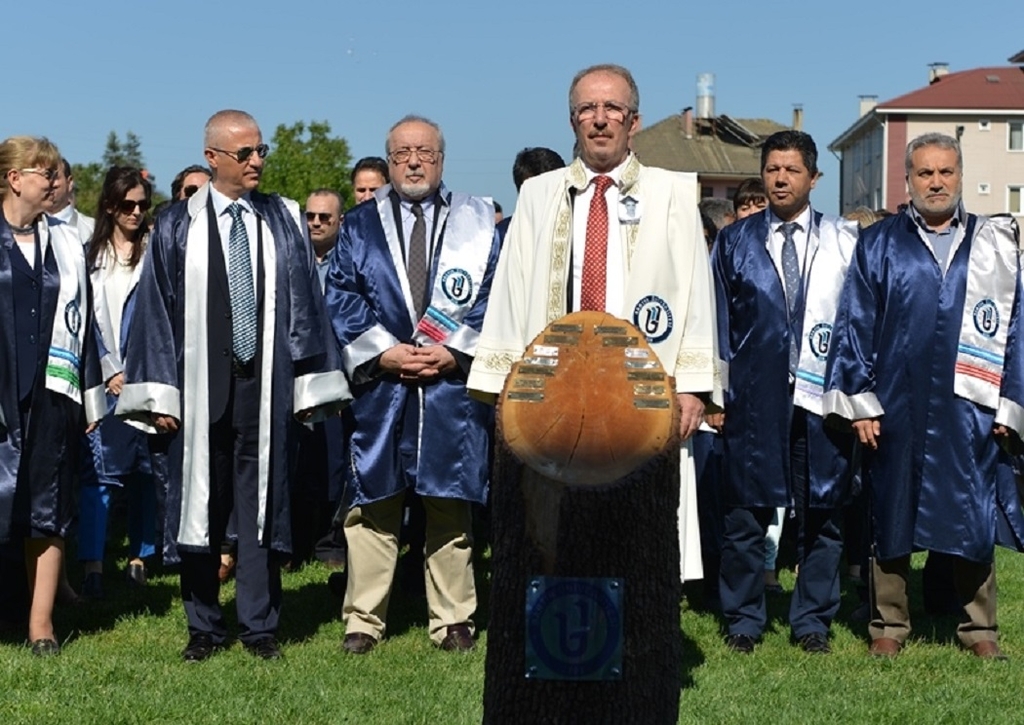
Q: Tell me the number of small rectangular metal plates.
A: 14